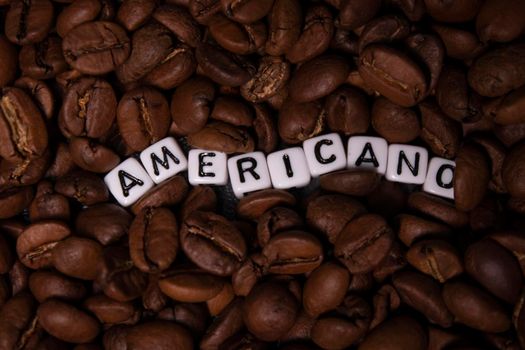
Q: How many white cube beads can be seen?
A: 9